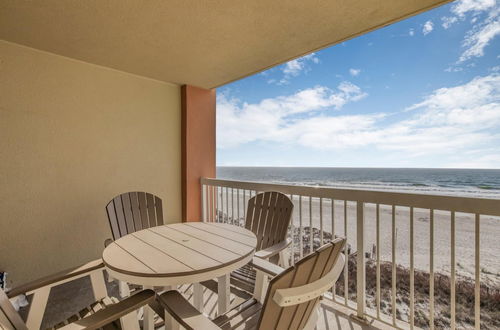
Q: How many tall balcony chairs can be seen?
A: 4